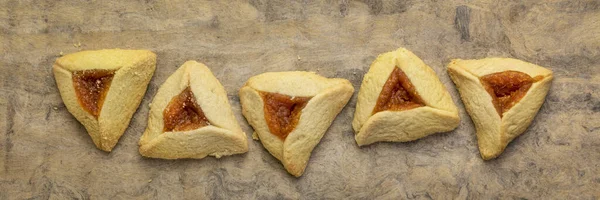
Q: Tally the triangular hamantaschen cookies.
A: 5